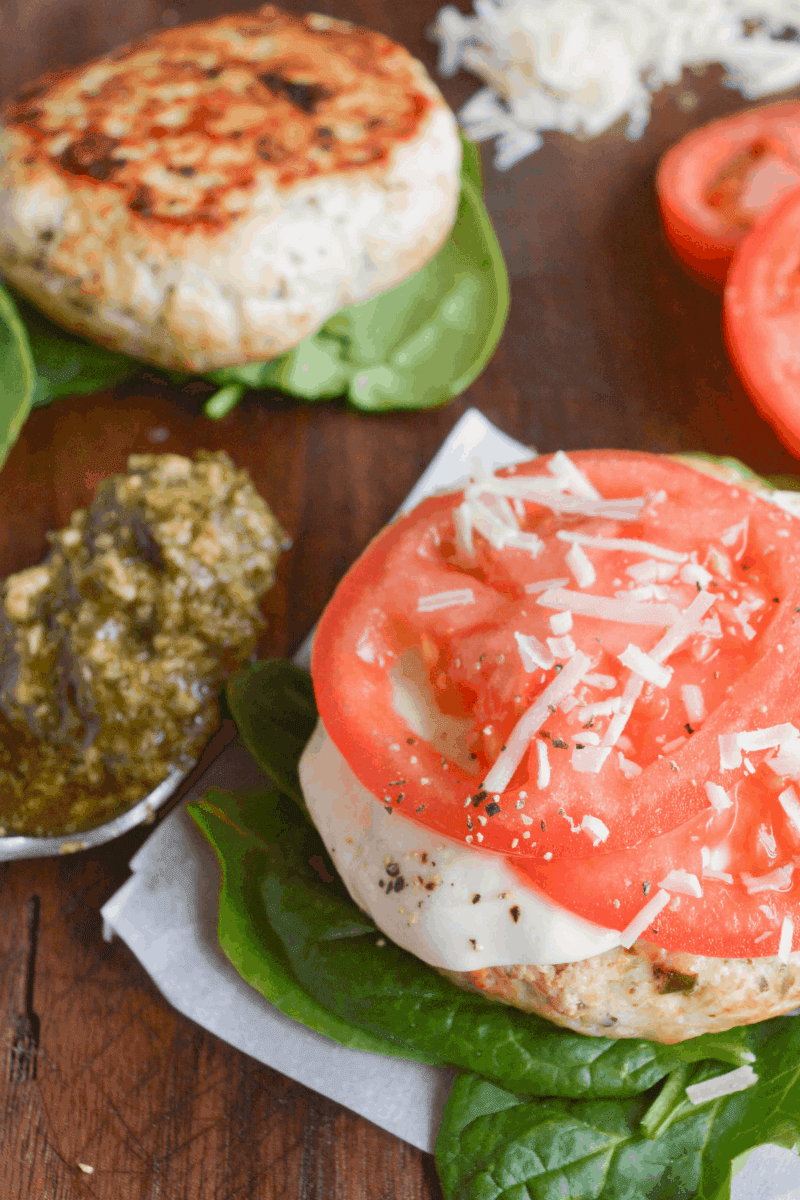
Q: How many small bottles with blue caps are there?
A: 0